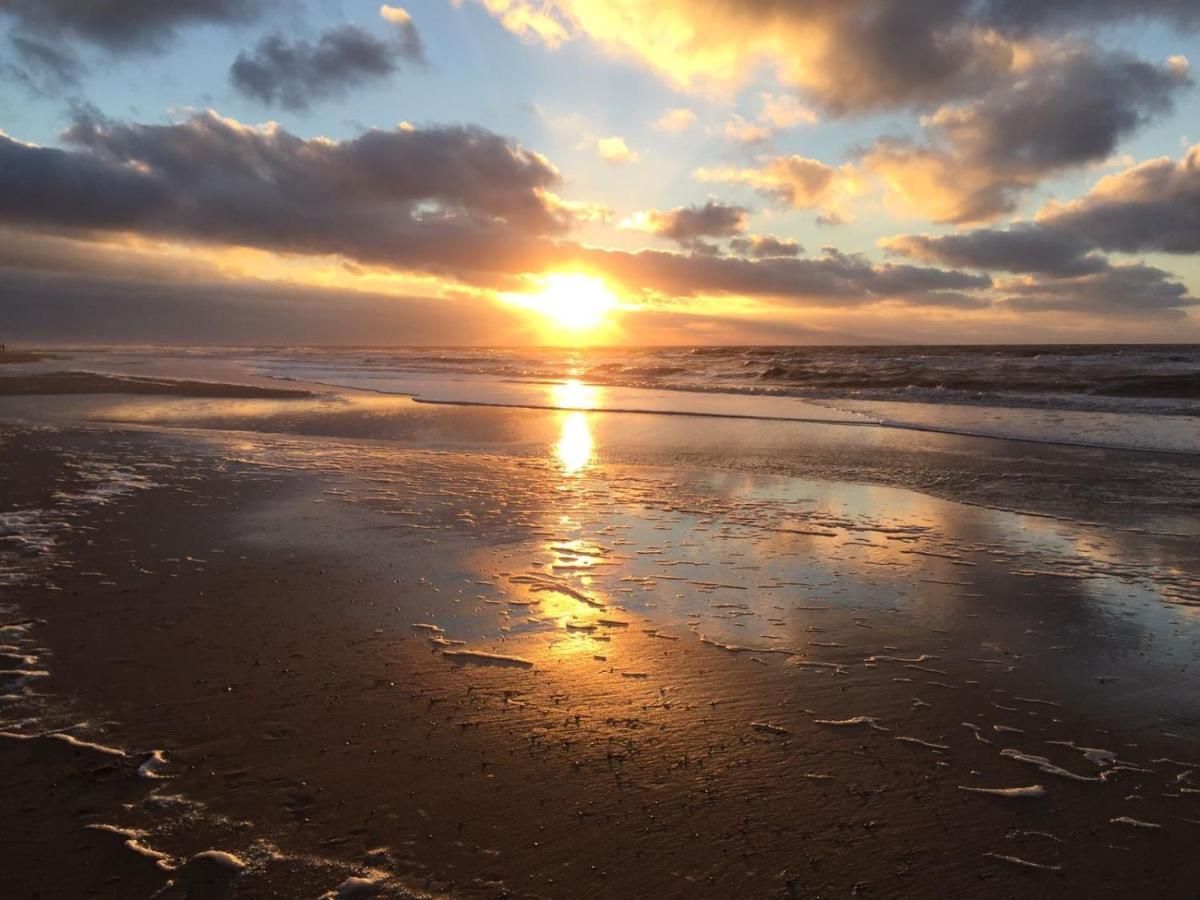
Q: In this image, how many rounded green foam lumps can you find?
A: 0